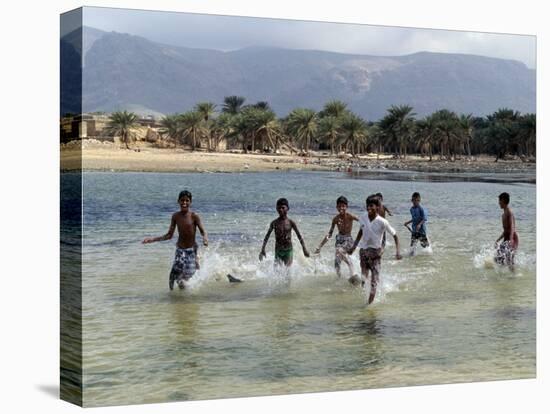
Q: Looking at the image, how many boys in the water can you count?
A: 7